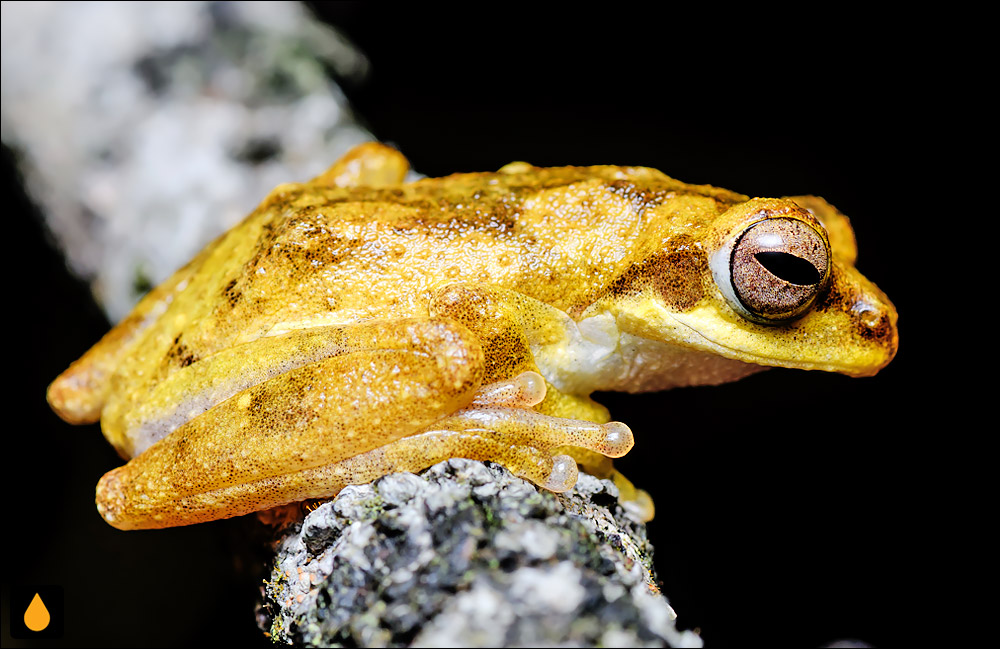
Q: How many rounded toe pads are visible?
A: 4